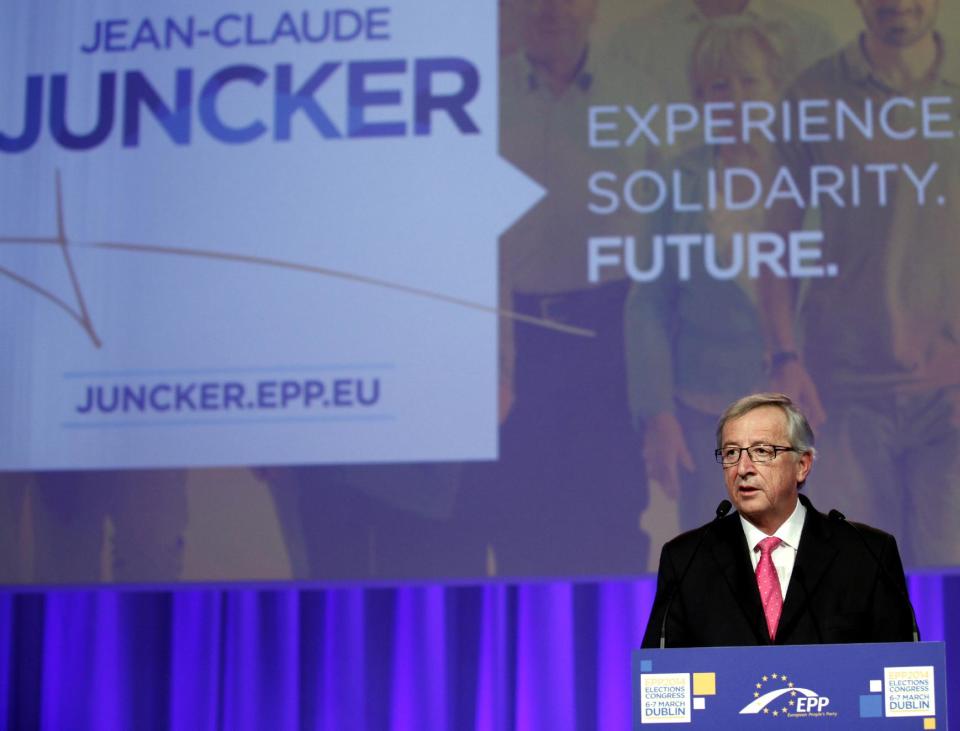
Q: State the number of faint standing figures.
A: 4